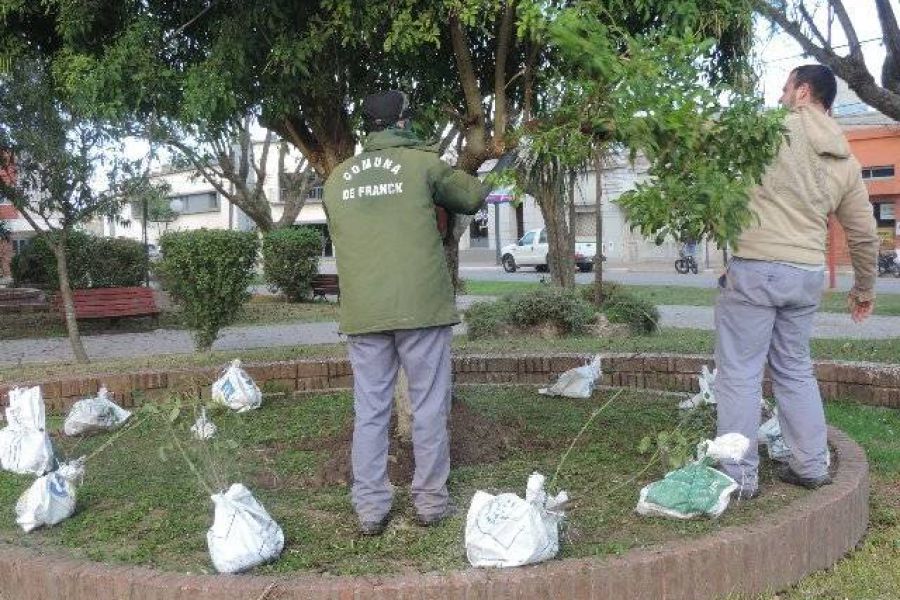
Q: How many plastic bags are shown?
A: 11